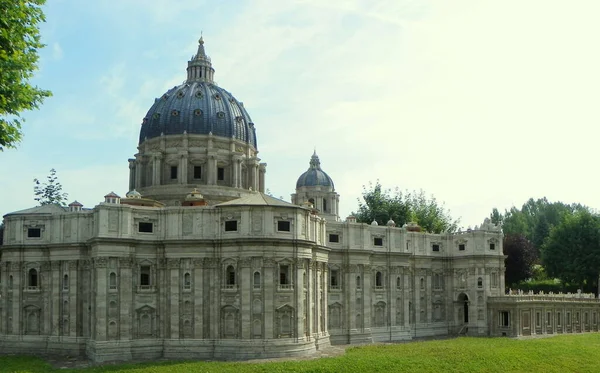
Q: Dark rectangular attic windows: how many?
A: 9